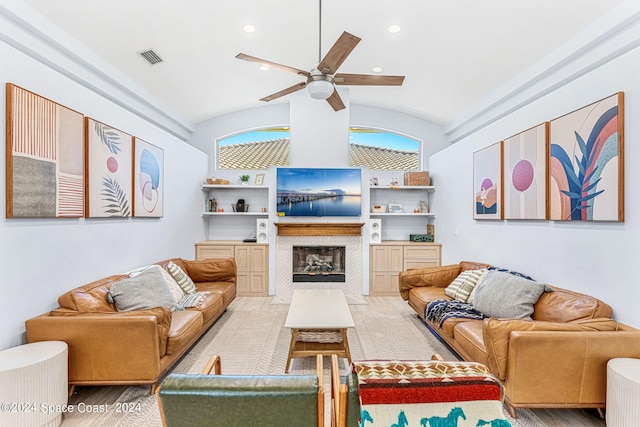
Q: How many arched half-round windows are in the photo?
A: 2